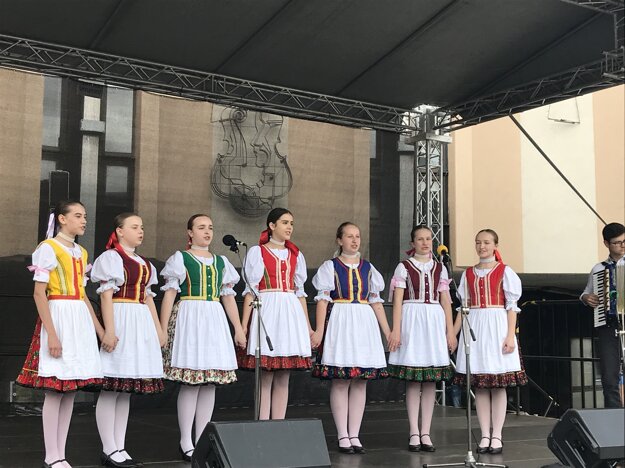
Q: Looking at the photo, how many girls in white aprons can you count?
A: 7